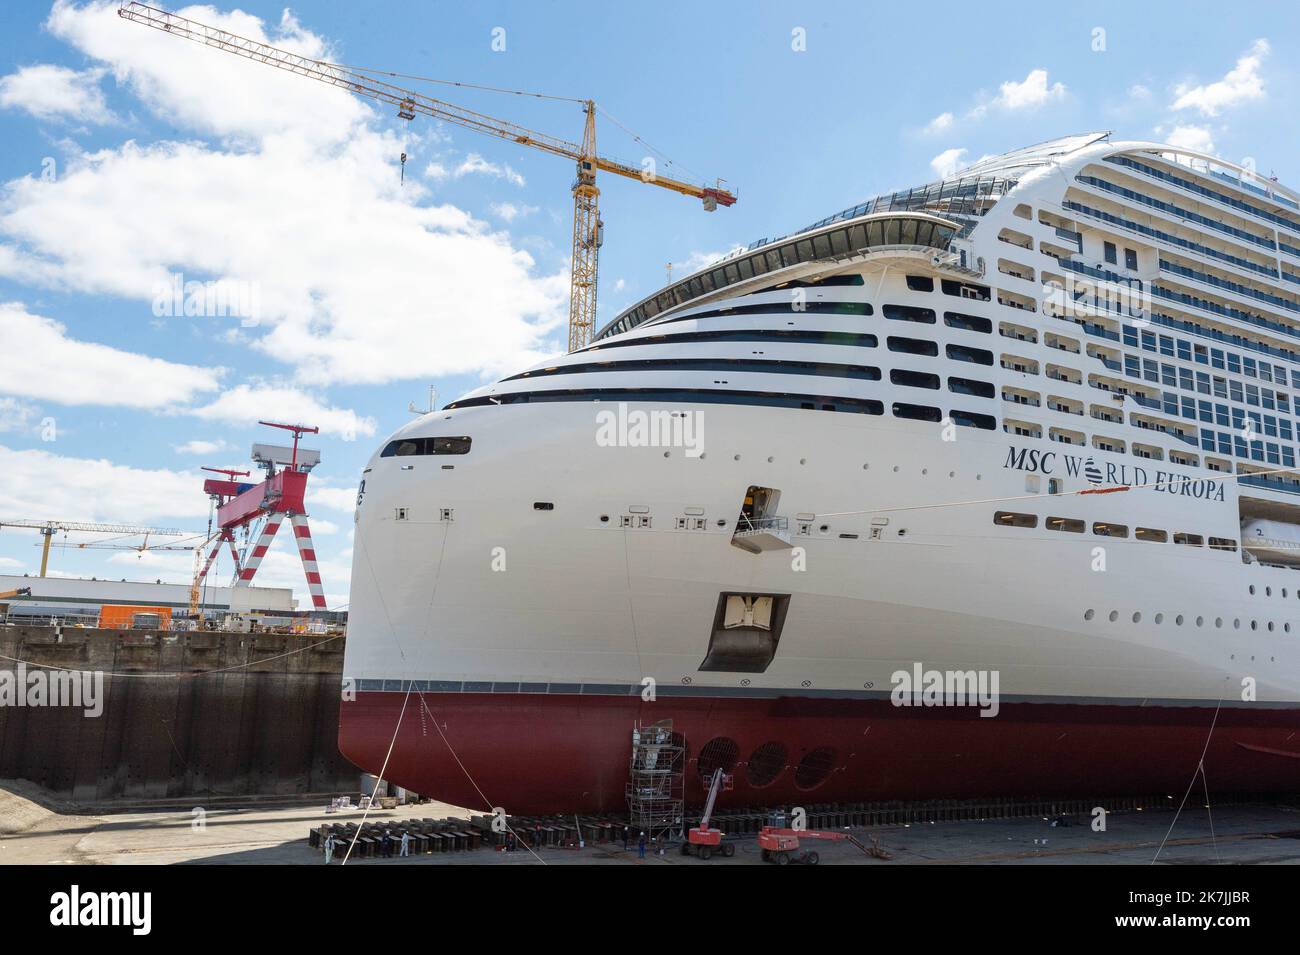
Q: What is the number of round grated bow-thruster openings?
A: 4